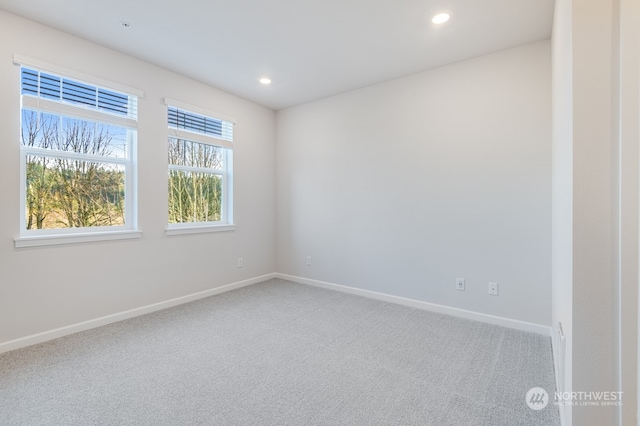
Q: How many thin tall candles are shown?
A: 0